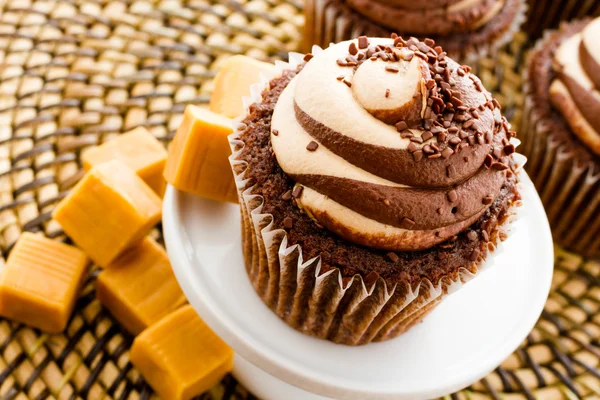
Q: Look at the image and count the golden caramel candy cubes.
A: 7